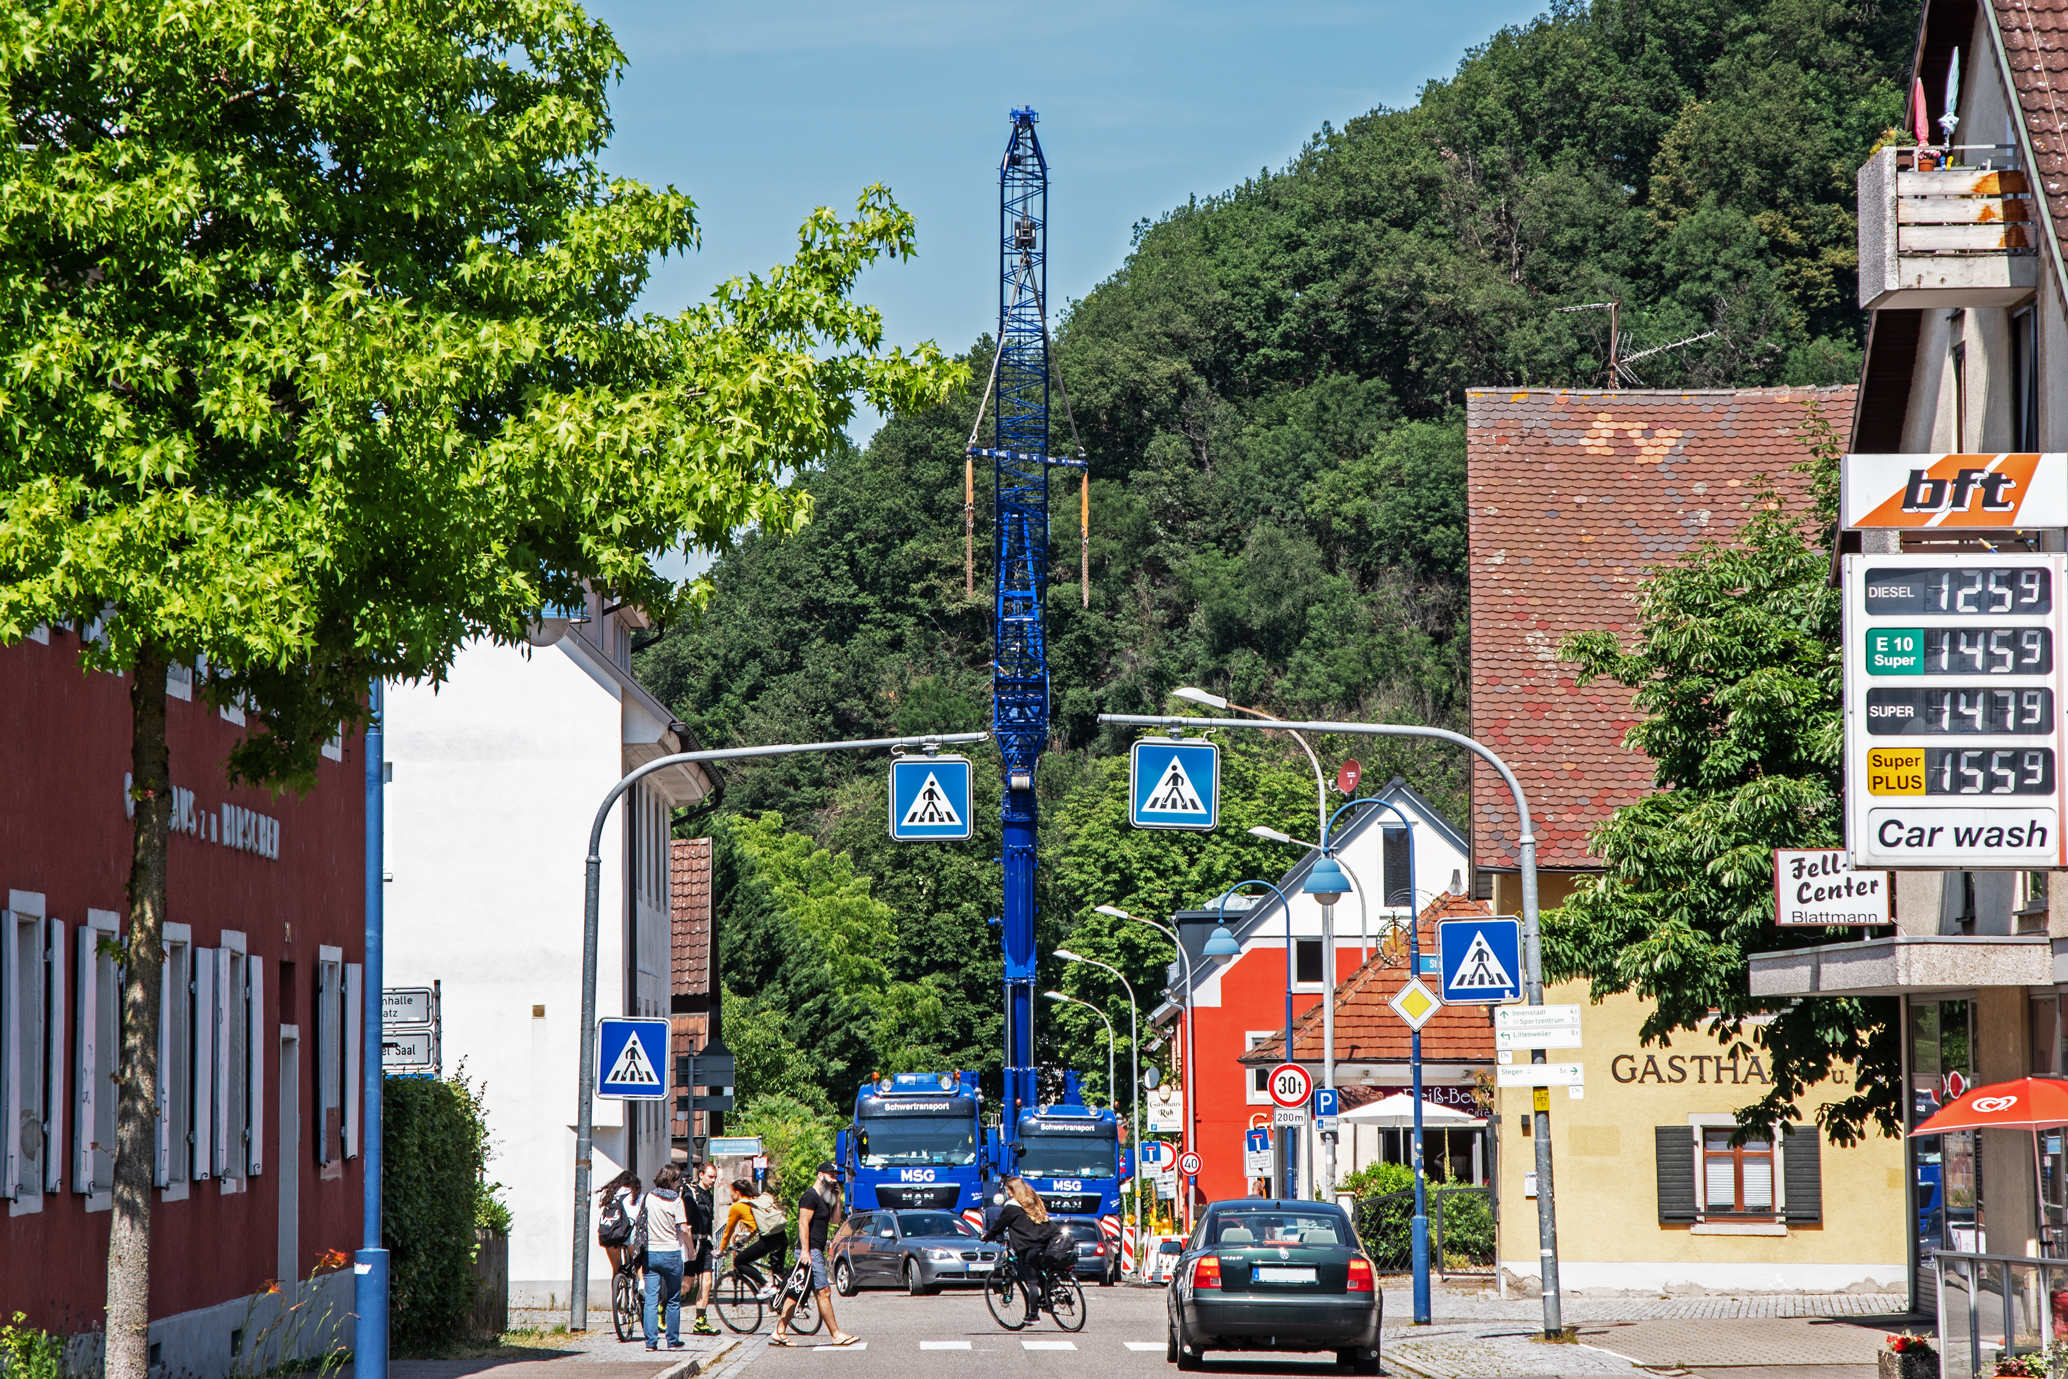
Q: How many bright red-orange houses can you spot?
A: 1